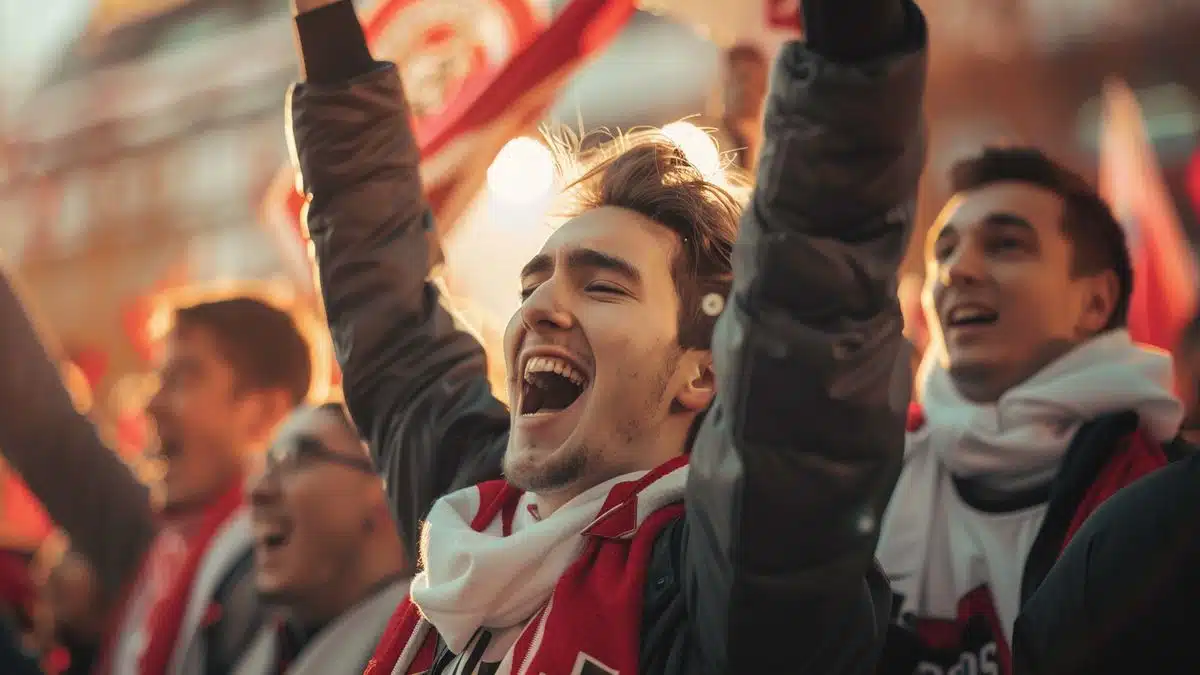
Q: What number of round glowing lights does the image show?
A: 2